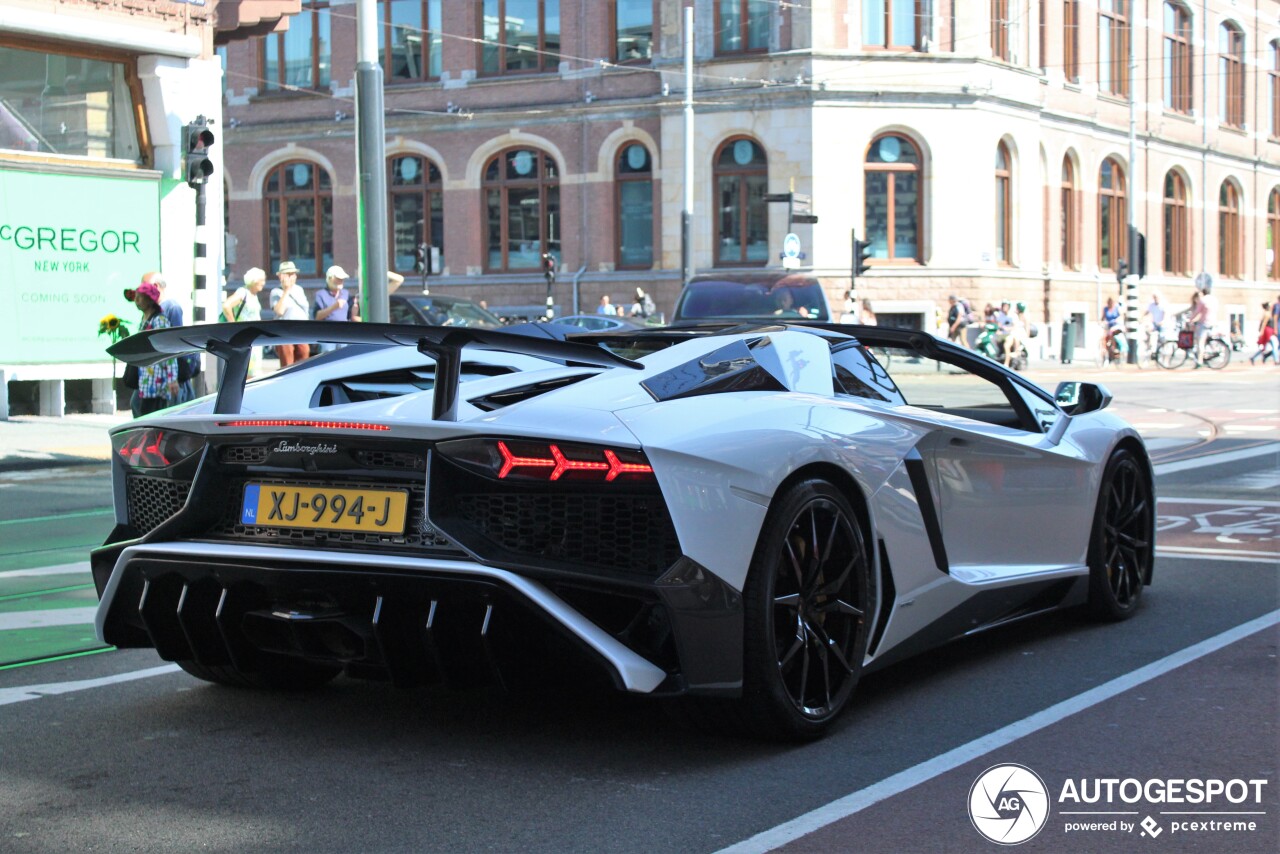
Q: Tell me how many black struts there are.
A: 2